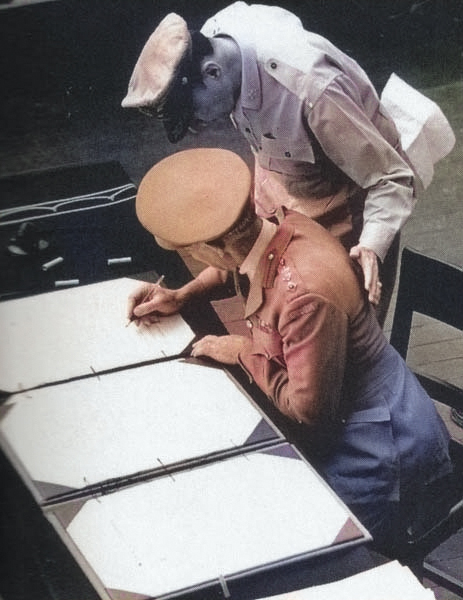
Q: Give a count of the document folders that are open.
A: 3